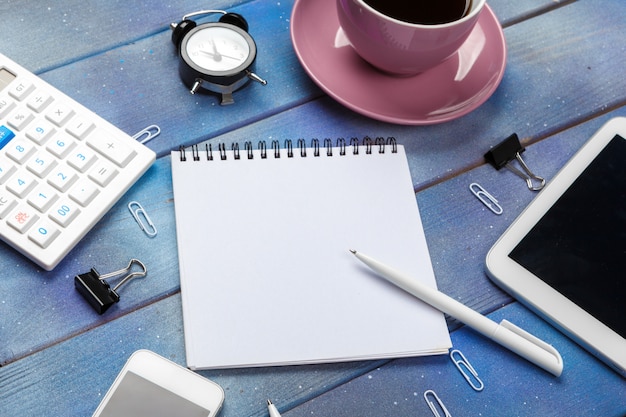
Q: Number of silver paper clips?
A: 5